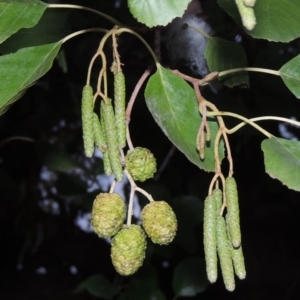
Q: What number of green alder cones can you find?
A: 4